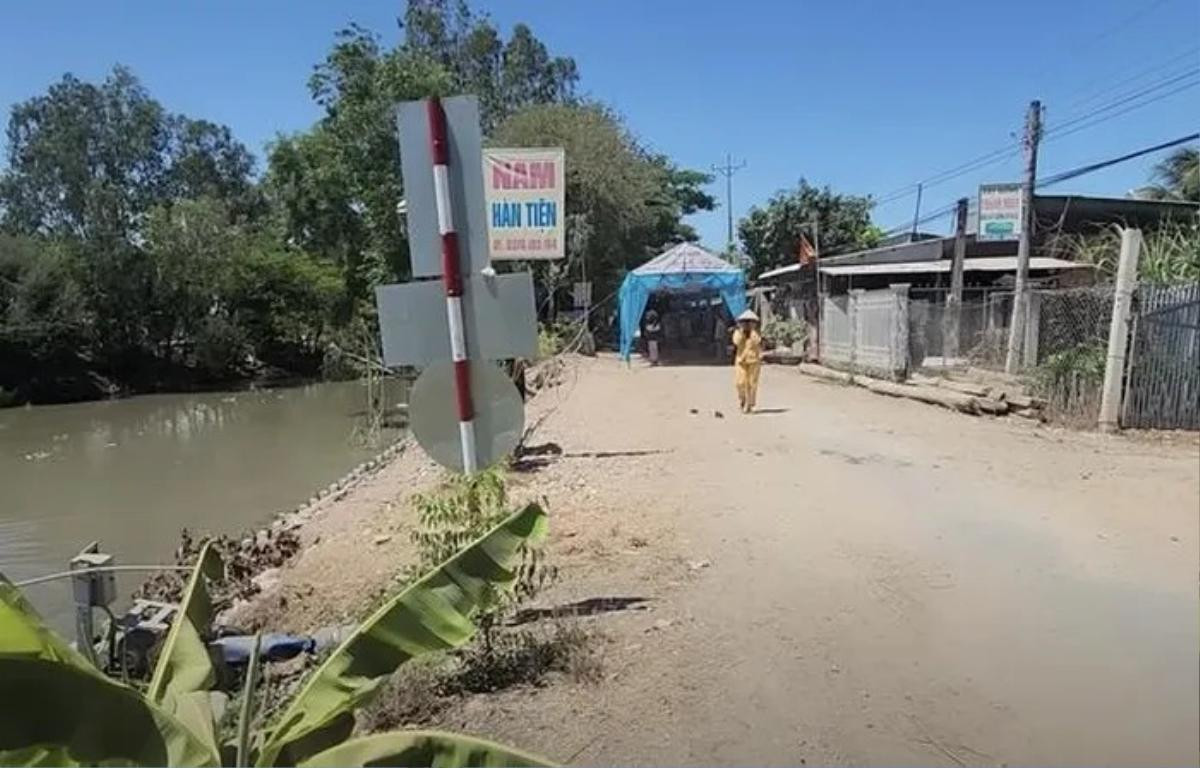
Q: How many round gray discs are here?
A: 1